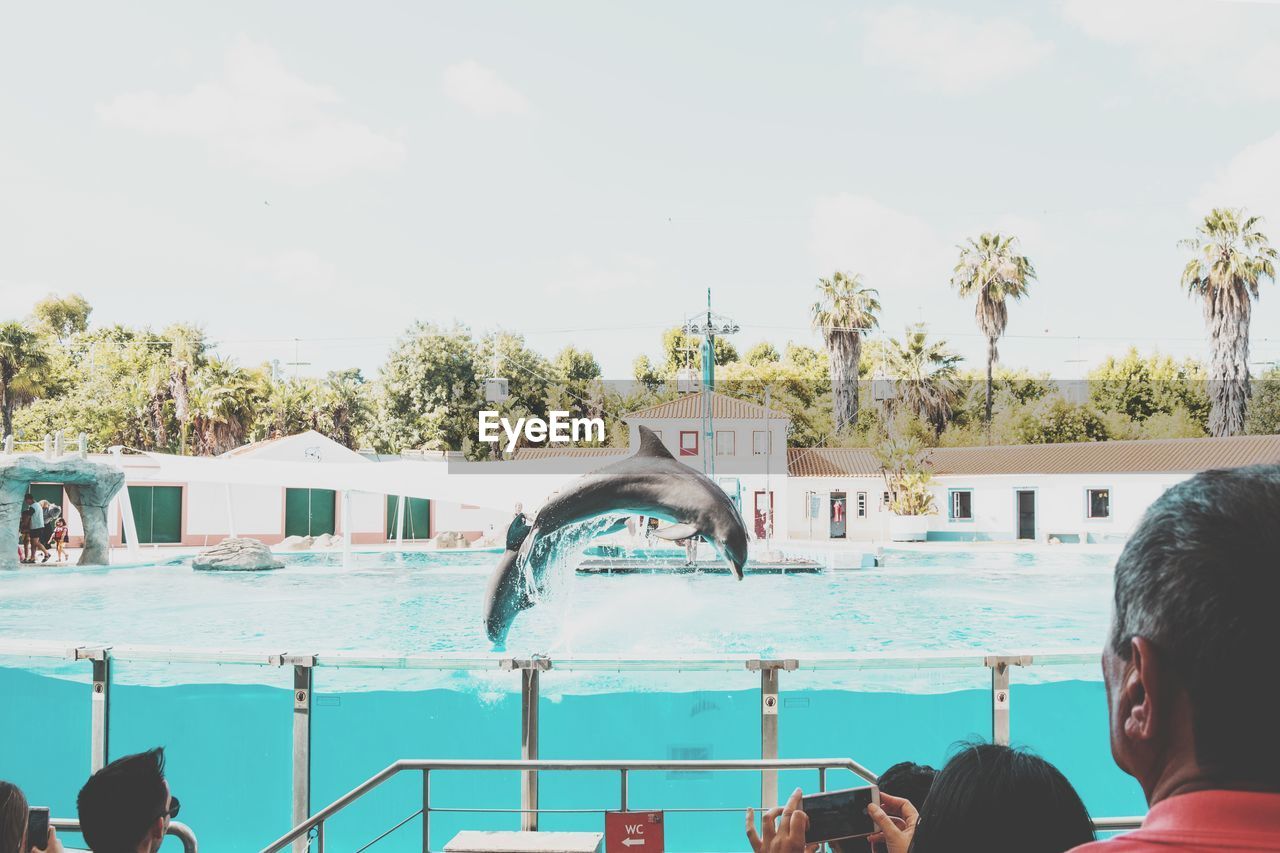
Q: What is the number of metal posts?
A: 5